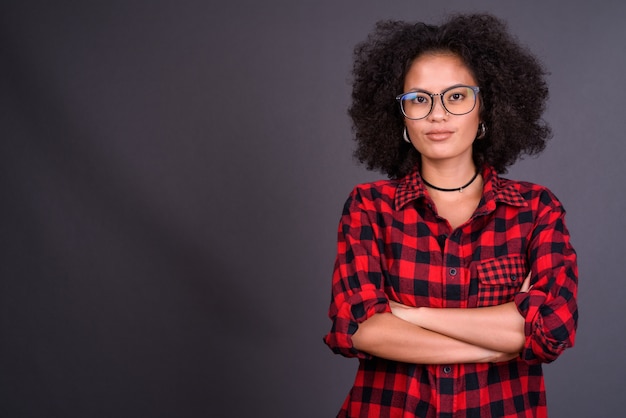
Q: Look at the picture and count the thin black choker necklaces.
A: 1